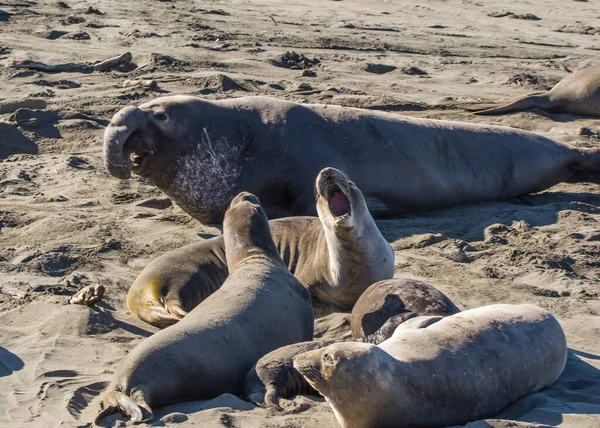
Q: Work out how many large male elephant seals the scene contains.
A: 1